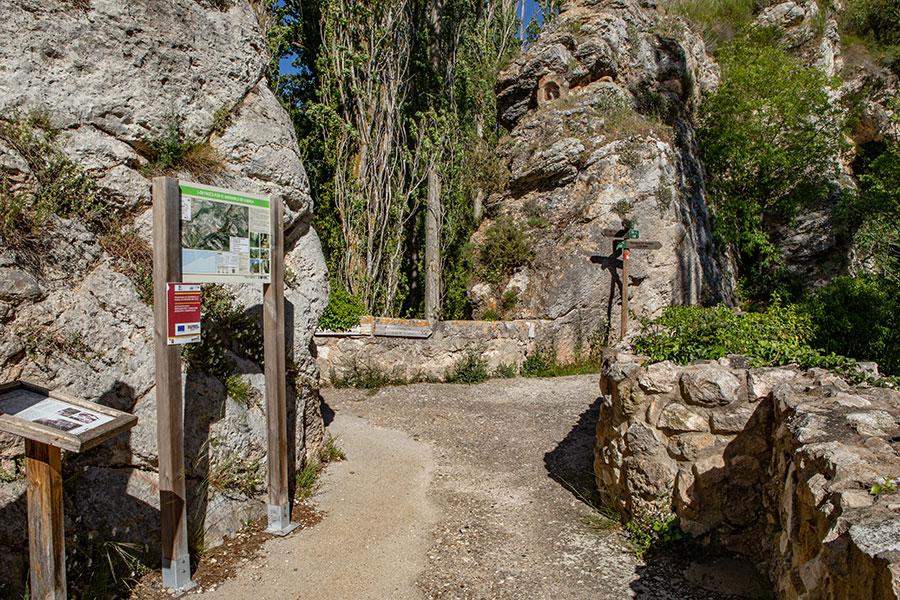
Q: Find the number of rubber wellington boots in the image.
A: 0